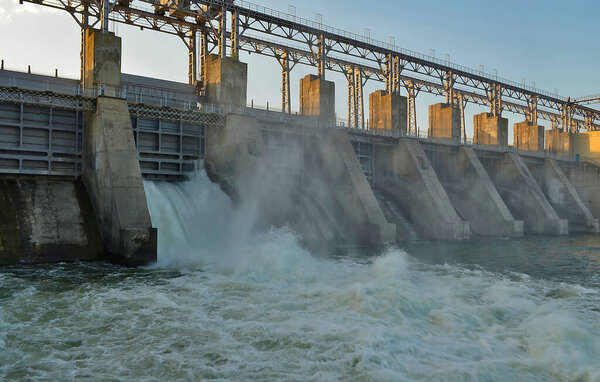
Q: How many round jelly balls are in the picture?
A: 0